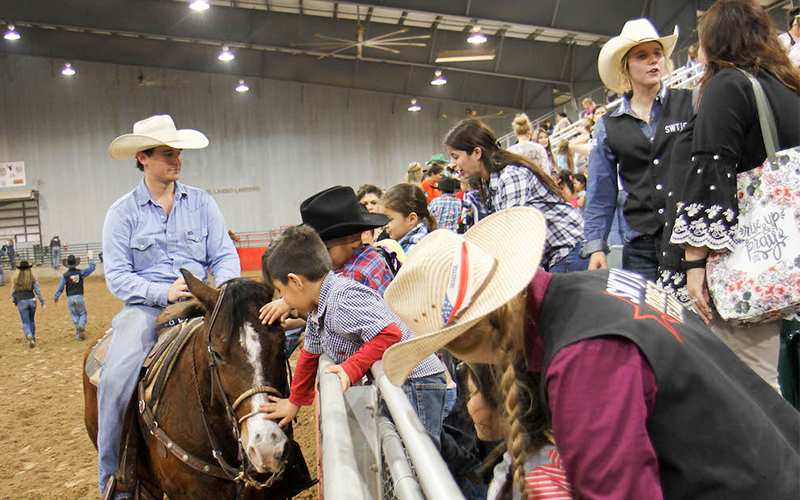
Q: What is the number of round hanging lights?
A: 8